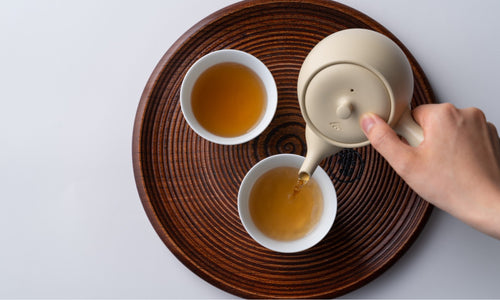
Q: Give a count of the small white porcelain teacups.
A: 2